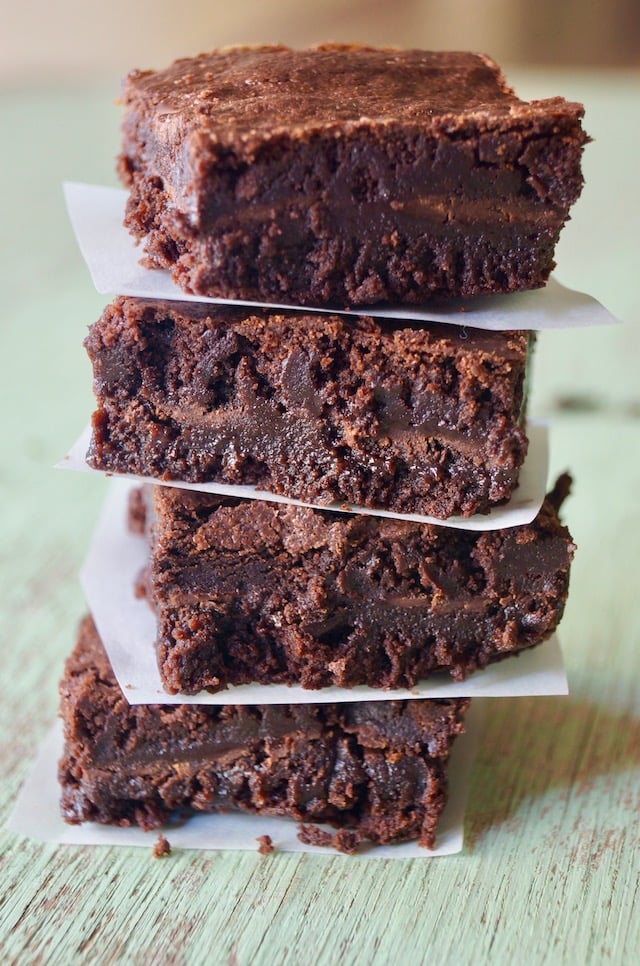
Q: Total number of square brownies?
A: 4